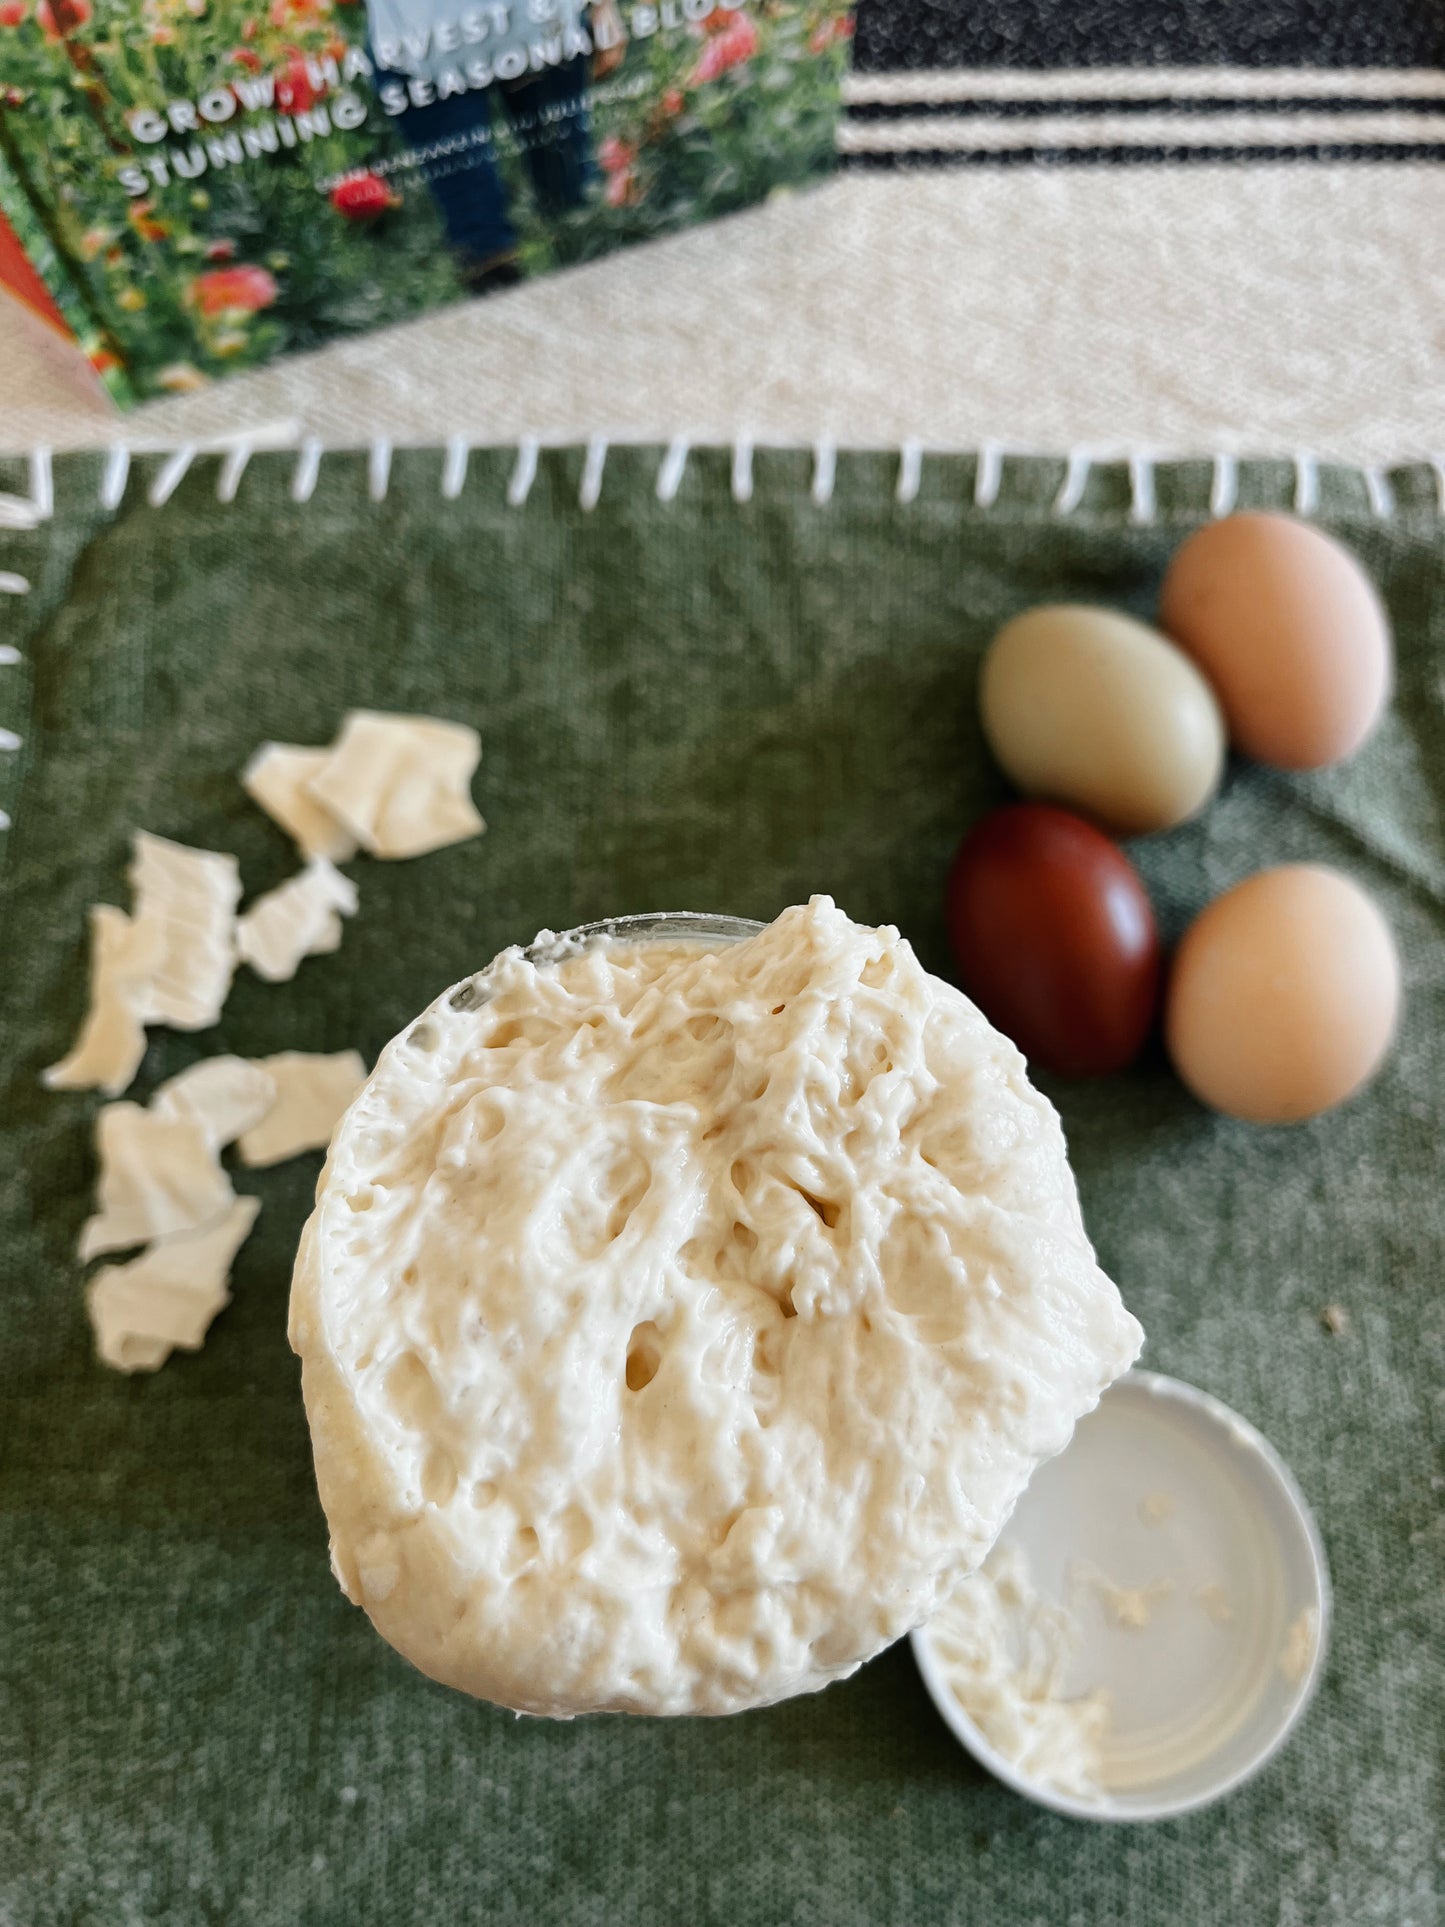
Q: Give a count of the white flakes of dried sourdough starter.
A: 9